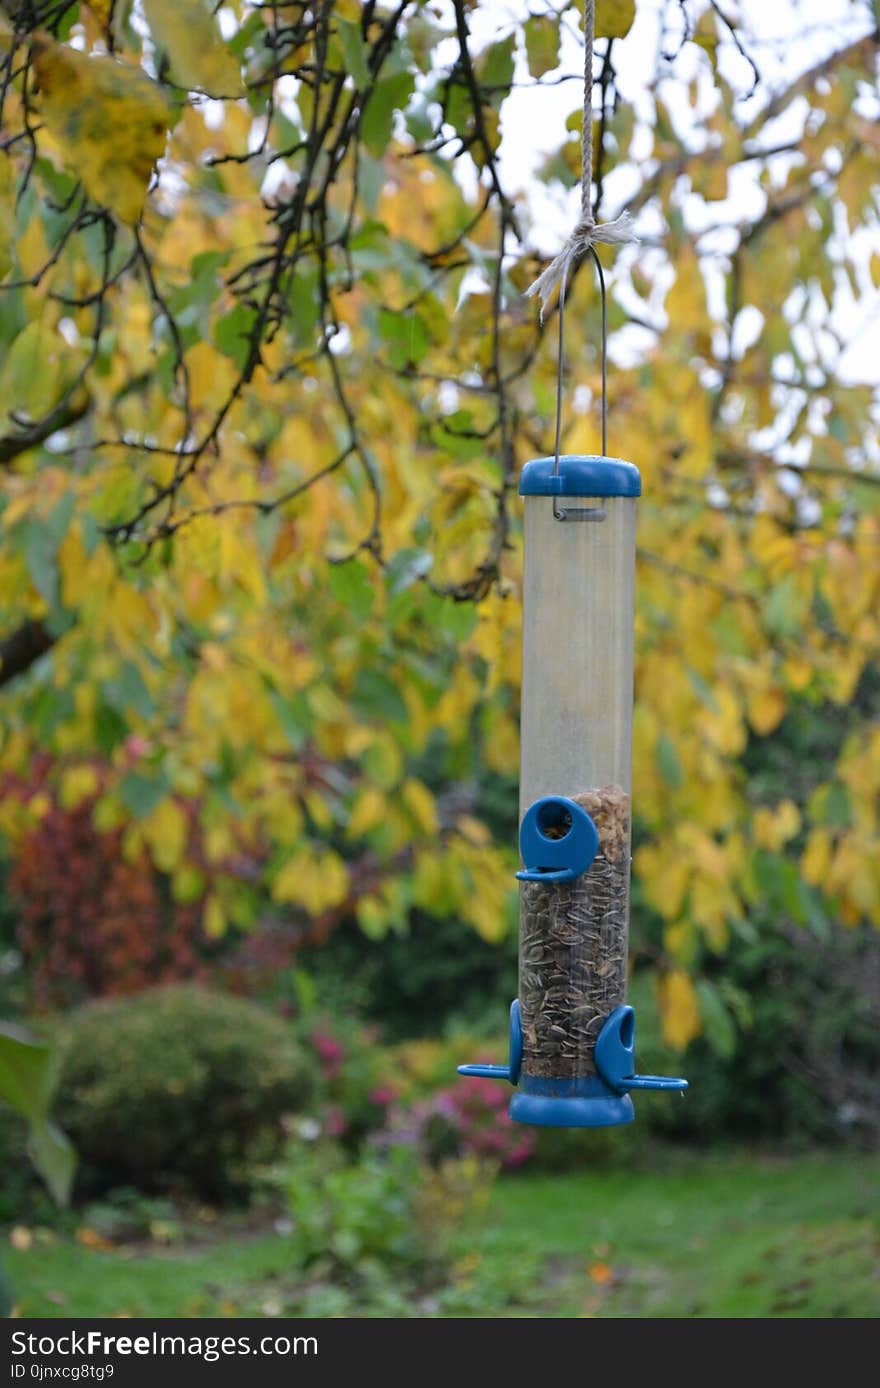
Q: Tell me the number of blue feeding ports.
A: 3